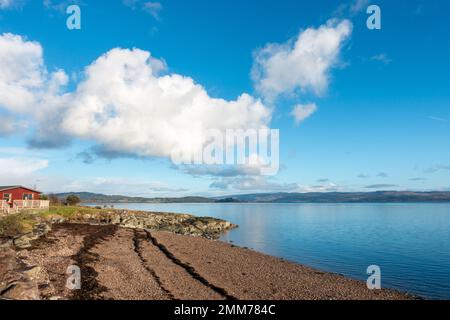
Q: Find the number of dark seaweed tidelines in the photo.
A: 3